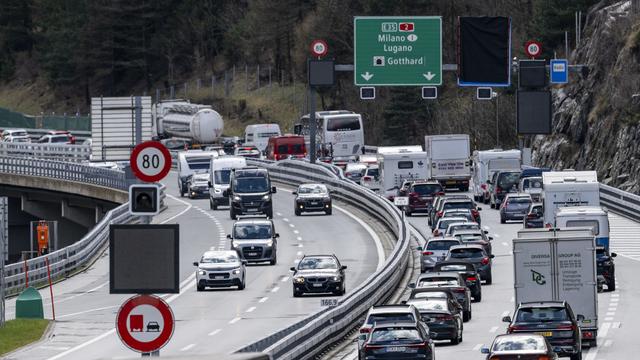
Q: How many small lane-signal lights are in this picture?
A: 3